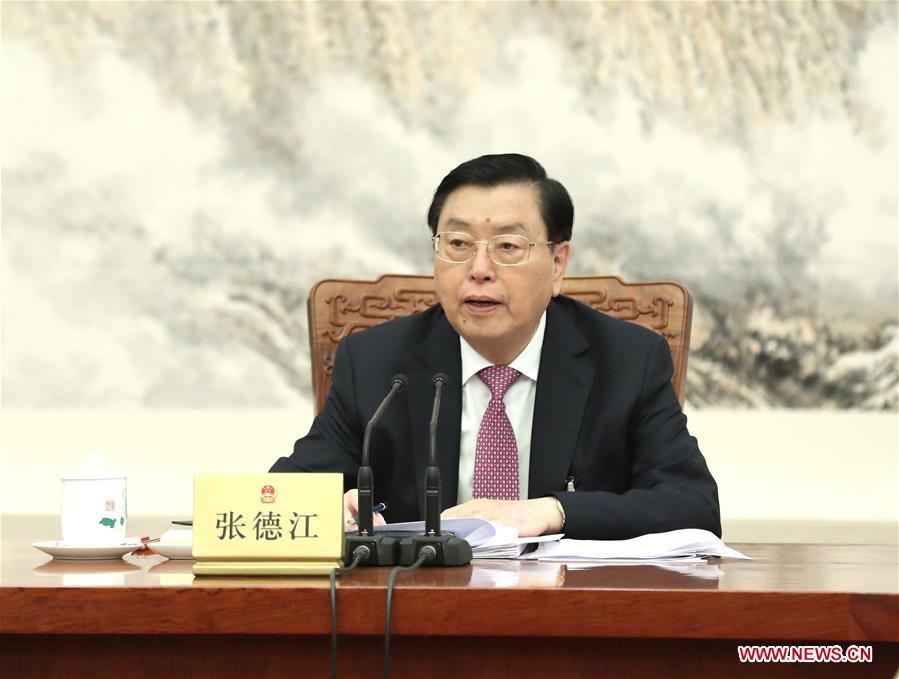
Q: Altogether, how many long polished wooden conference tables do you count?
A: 1